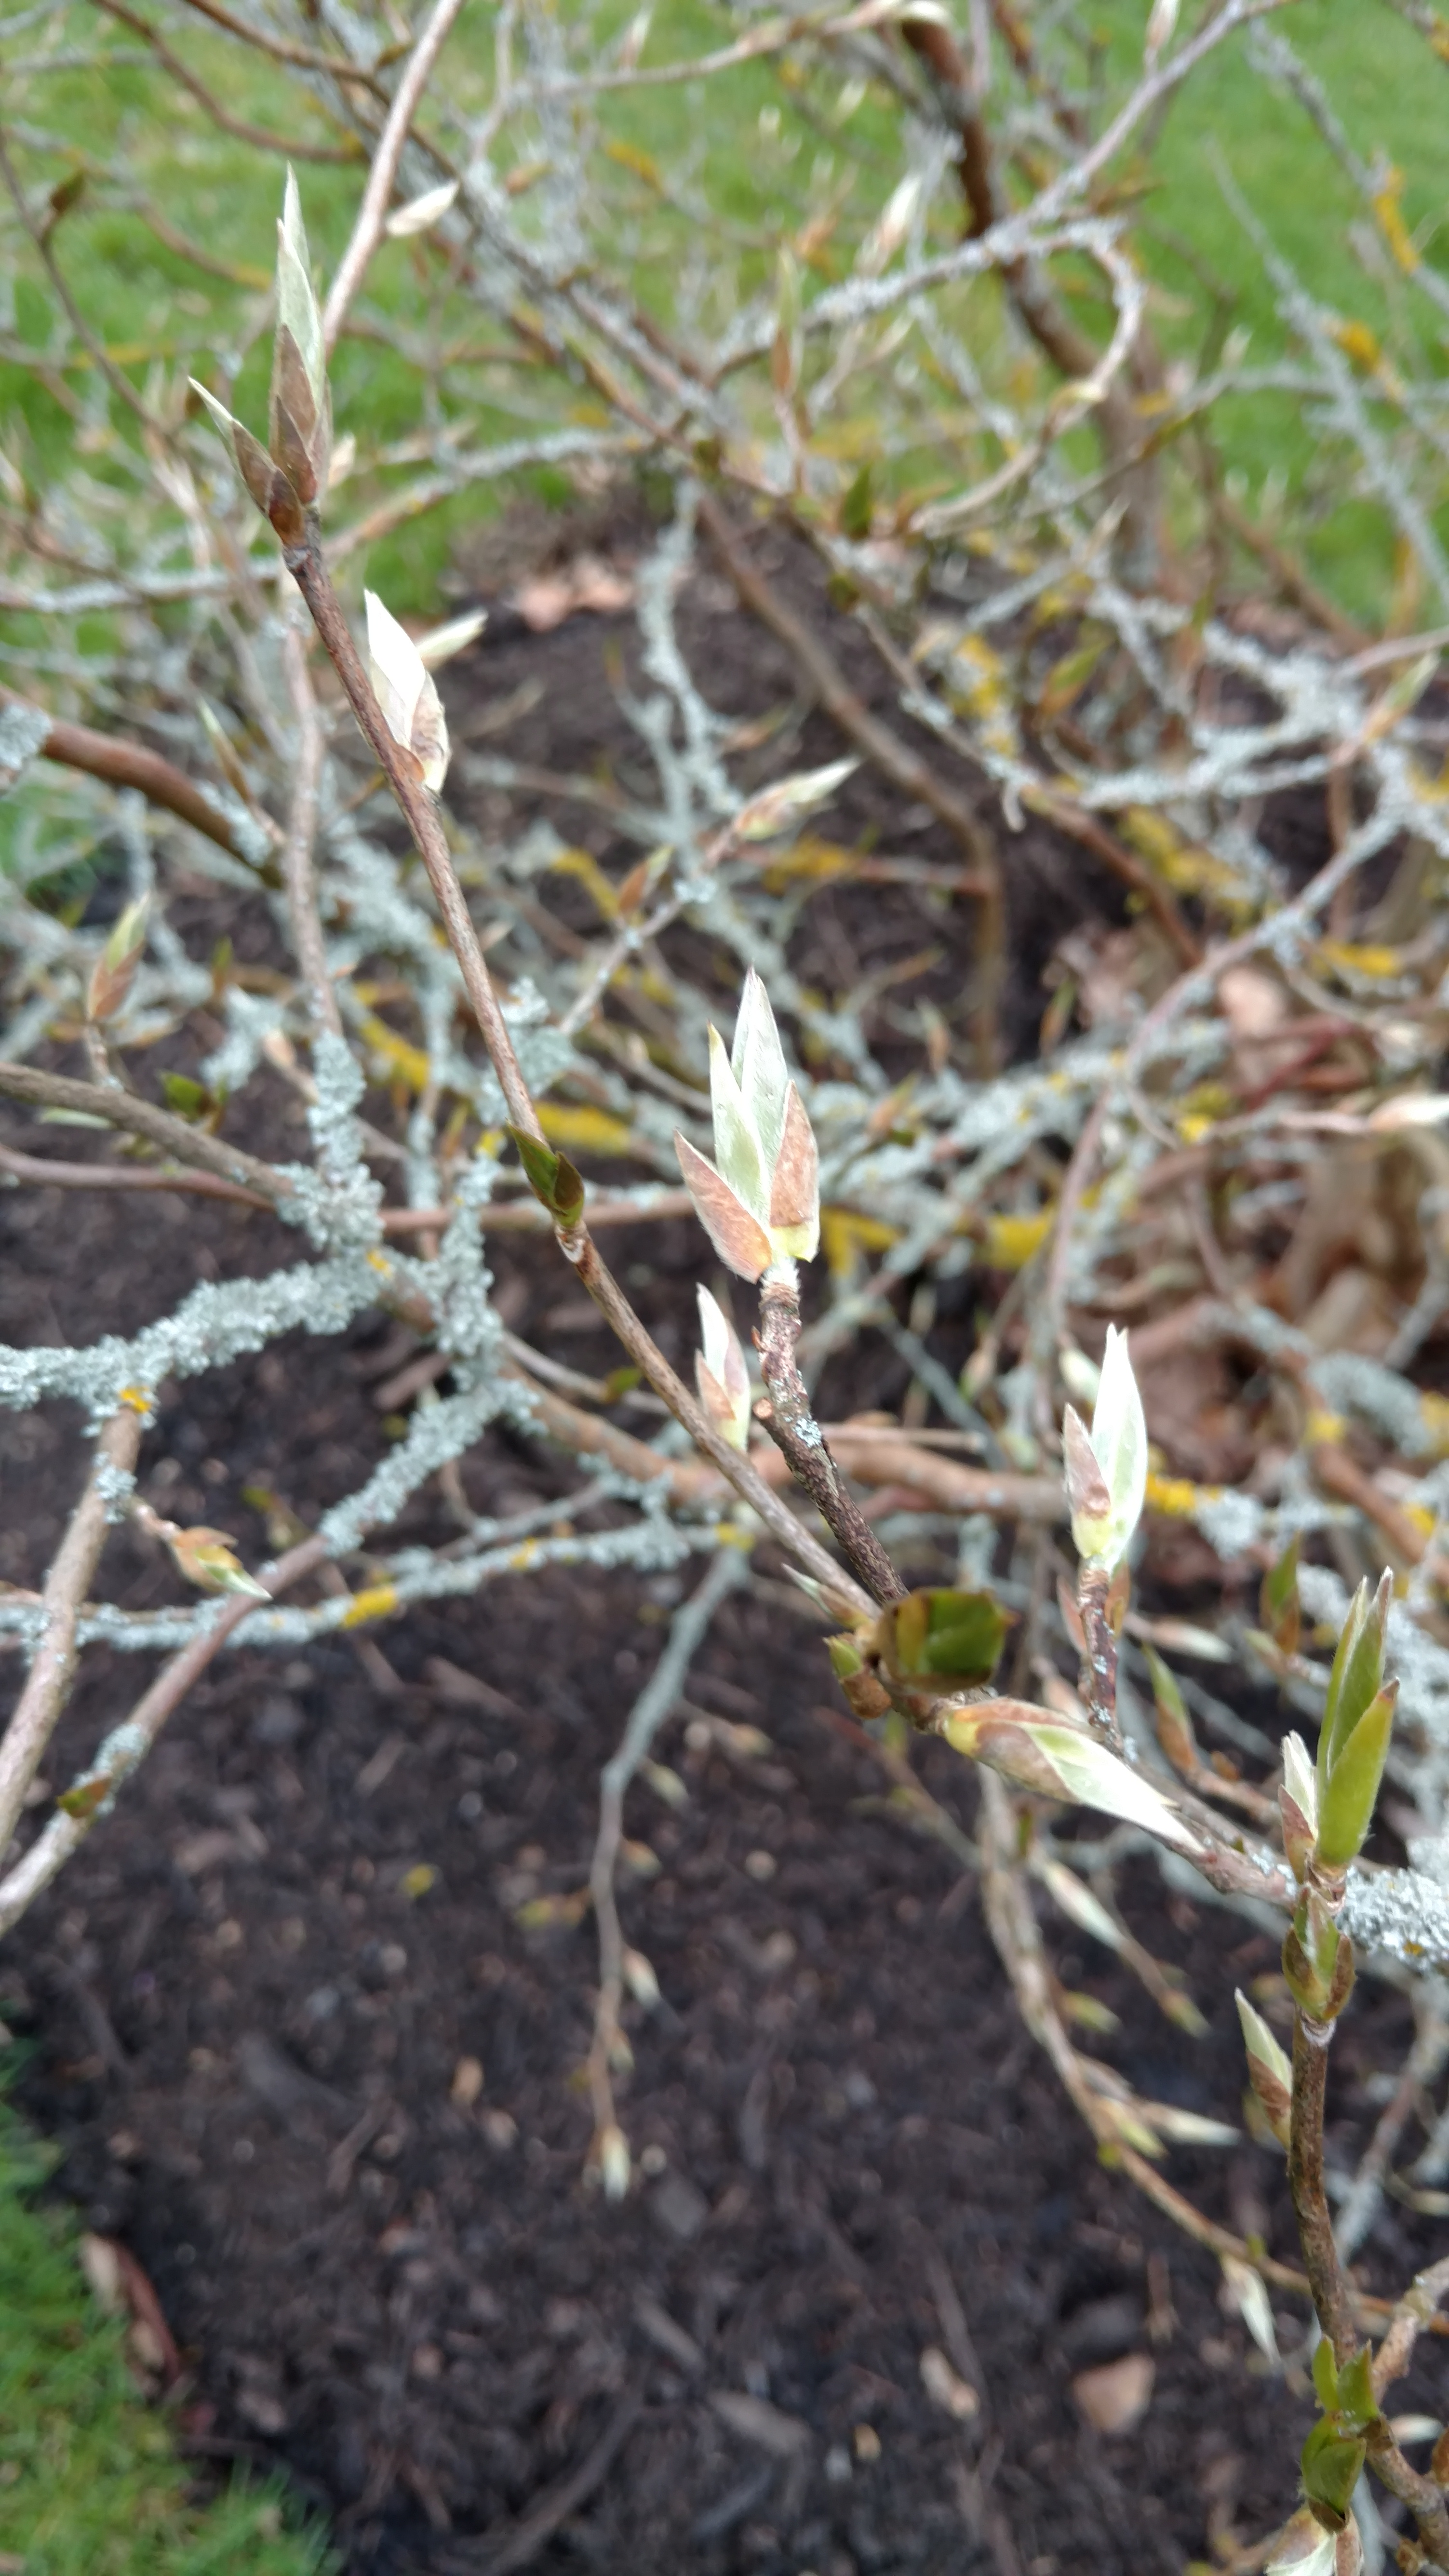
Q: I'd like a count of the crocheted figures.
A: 0